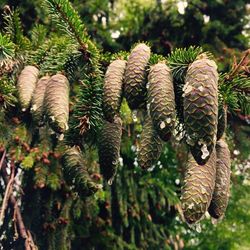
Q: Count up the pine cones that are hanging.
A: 12